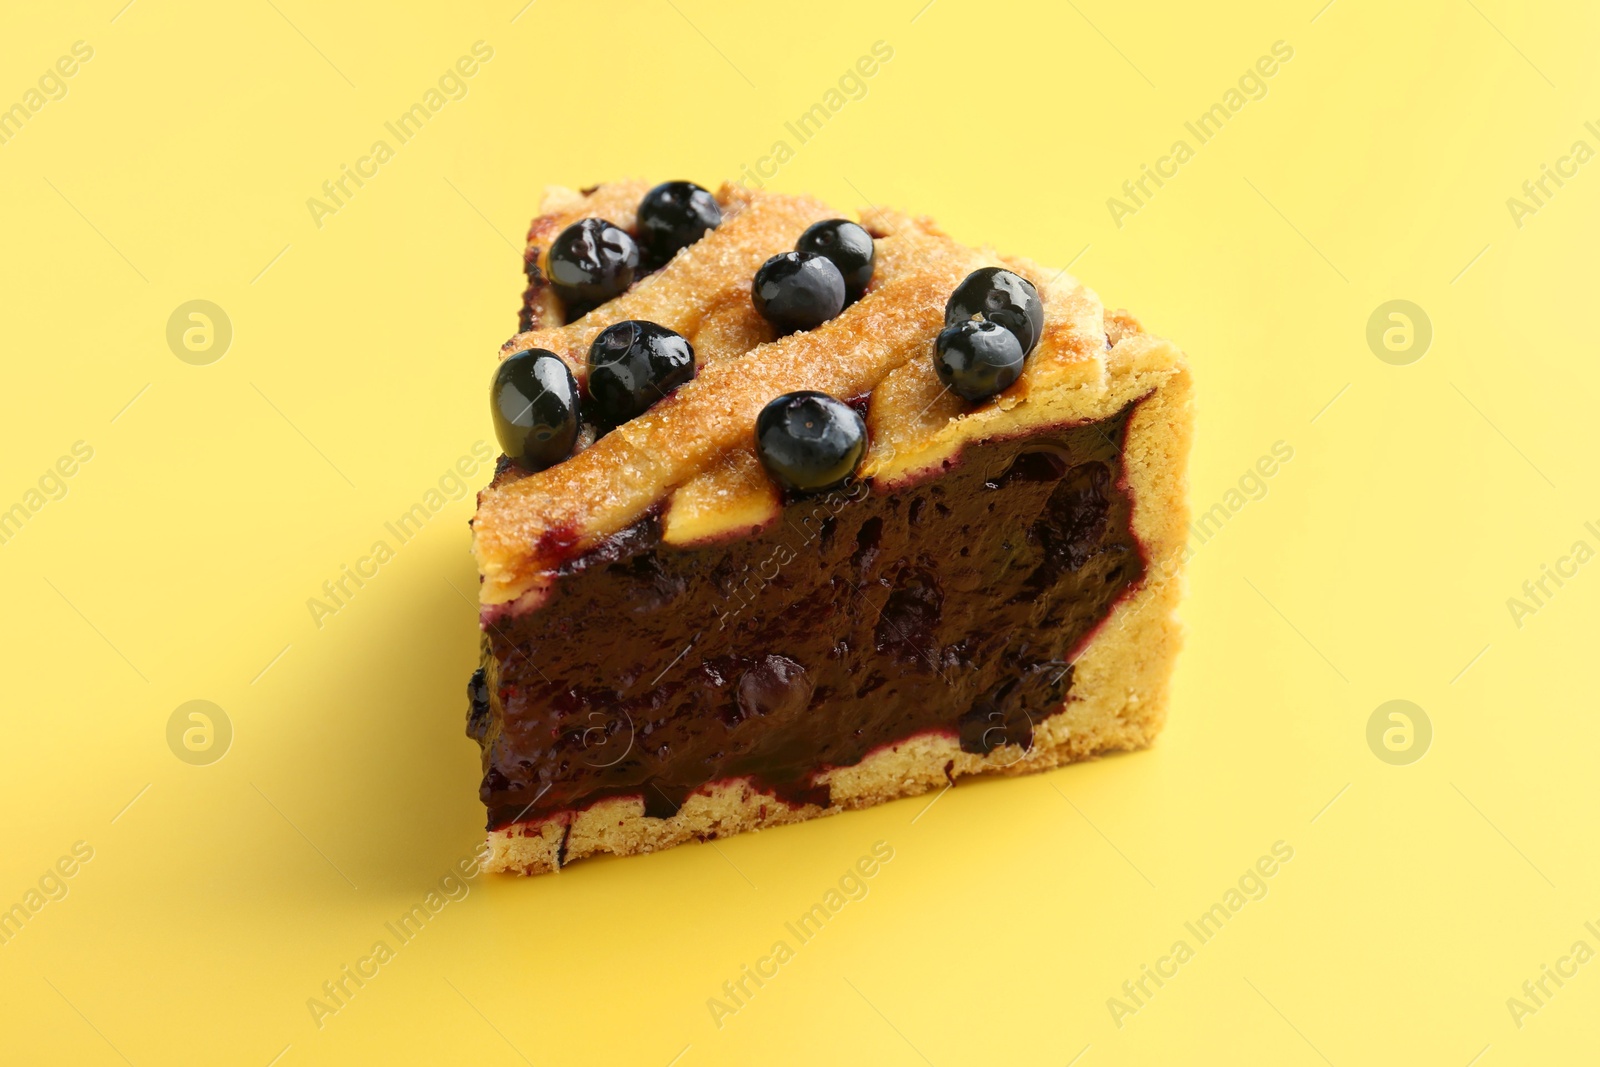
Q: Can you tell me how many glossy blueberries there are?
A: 9